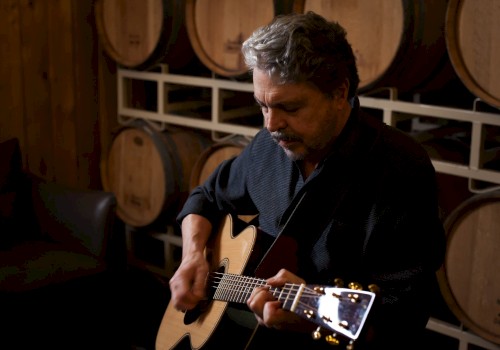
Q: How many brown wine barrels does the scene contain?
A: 7